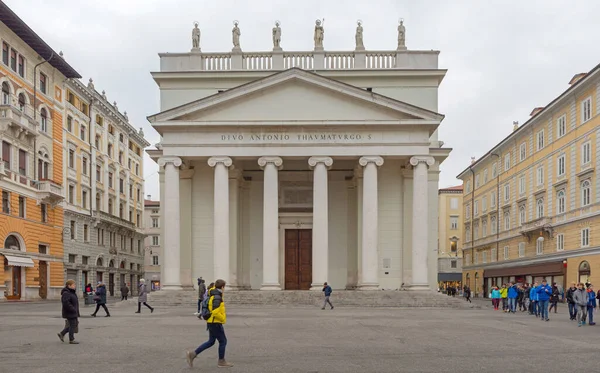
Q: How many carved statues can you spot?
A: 6